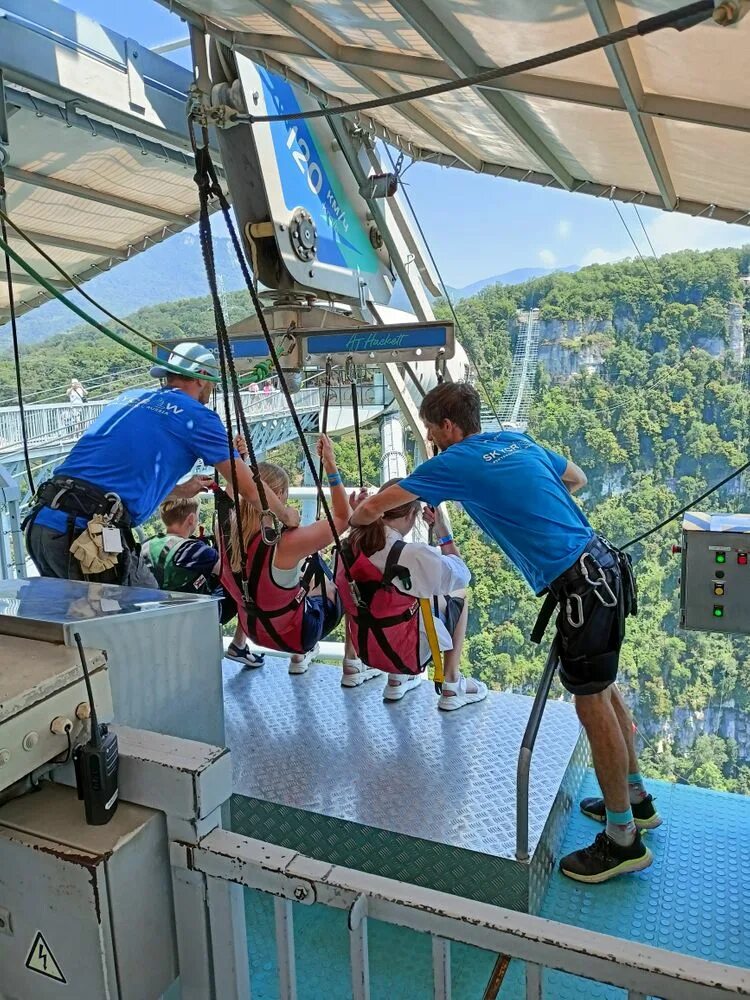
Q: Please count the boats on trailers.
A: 0